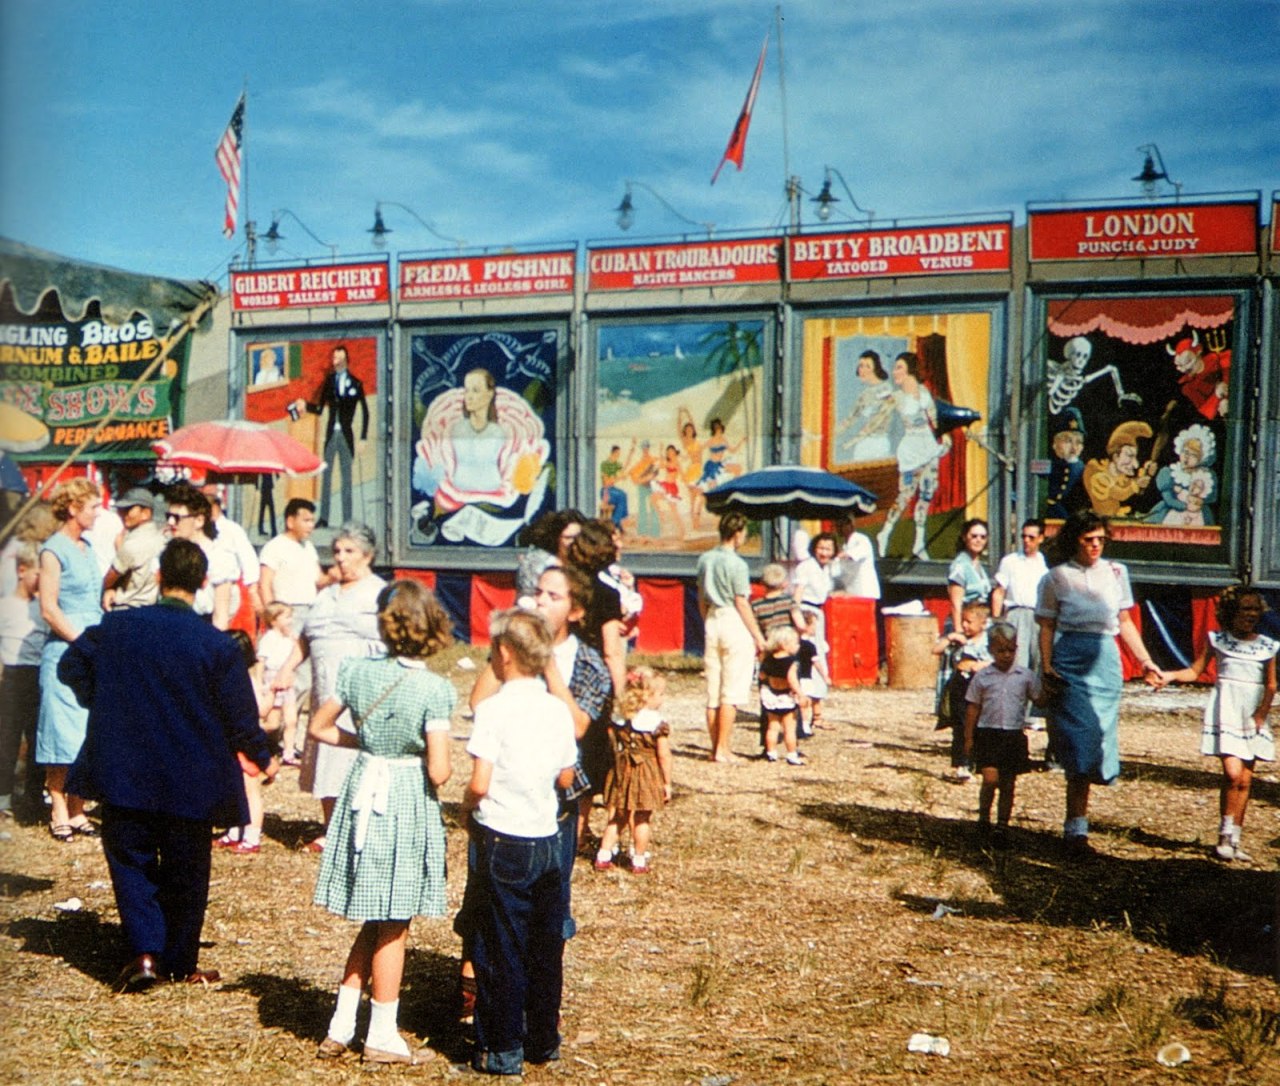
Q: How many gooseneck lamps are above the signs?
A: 5